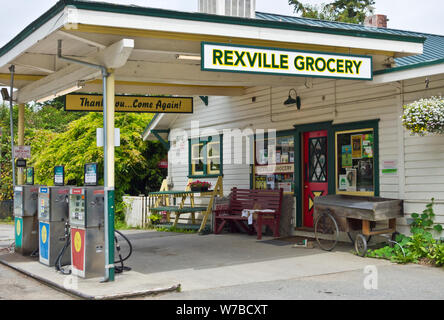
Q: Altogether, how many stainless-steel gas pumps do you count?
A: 3